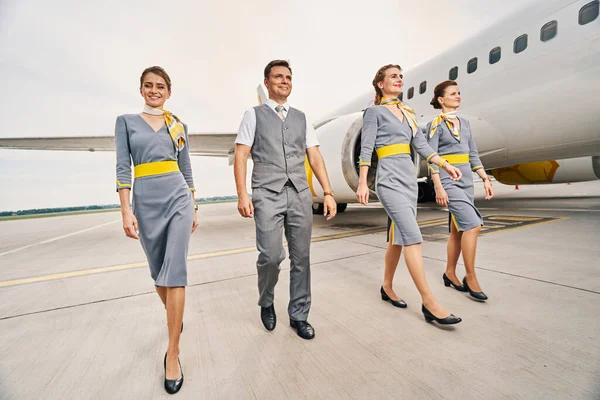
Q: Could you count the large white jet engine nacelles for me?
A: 1